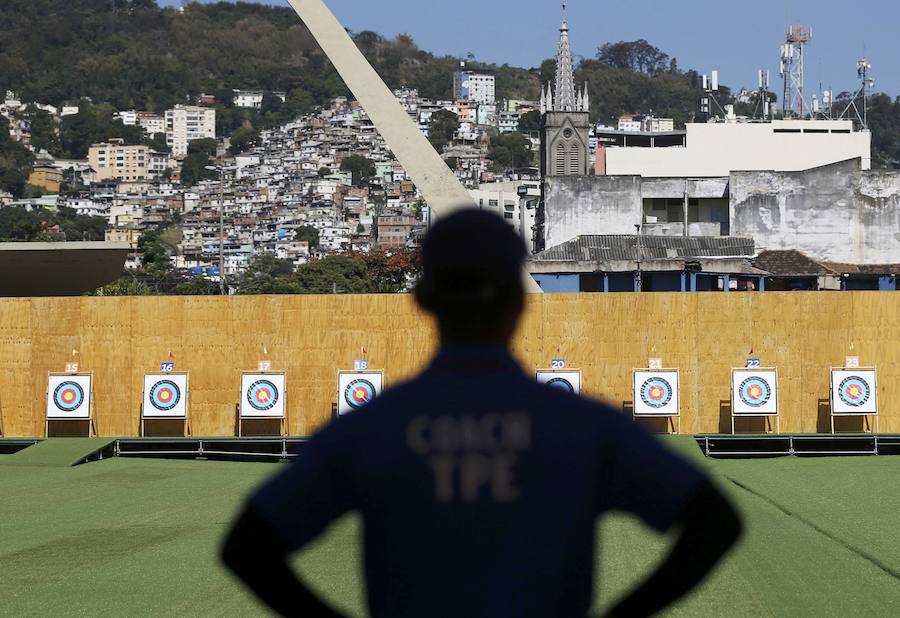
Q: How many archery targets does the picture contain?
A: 8